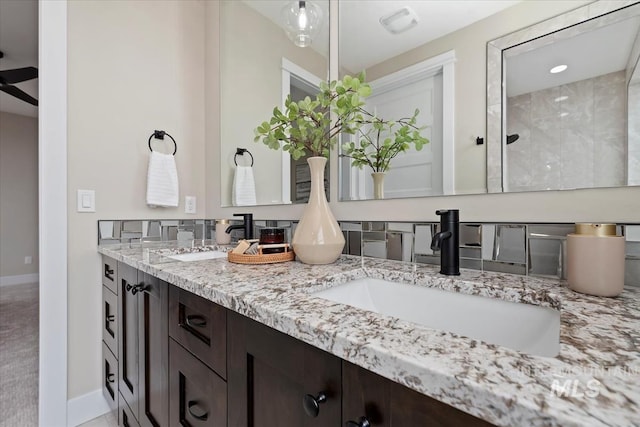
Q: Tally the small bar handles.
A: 5